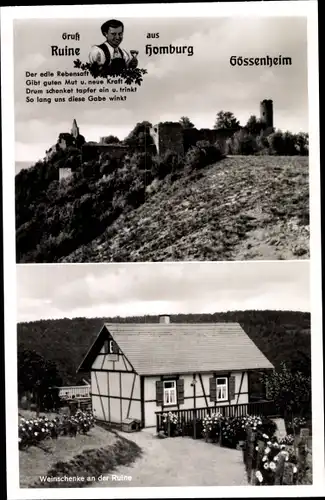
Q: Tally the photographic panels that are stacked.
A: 2